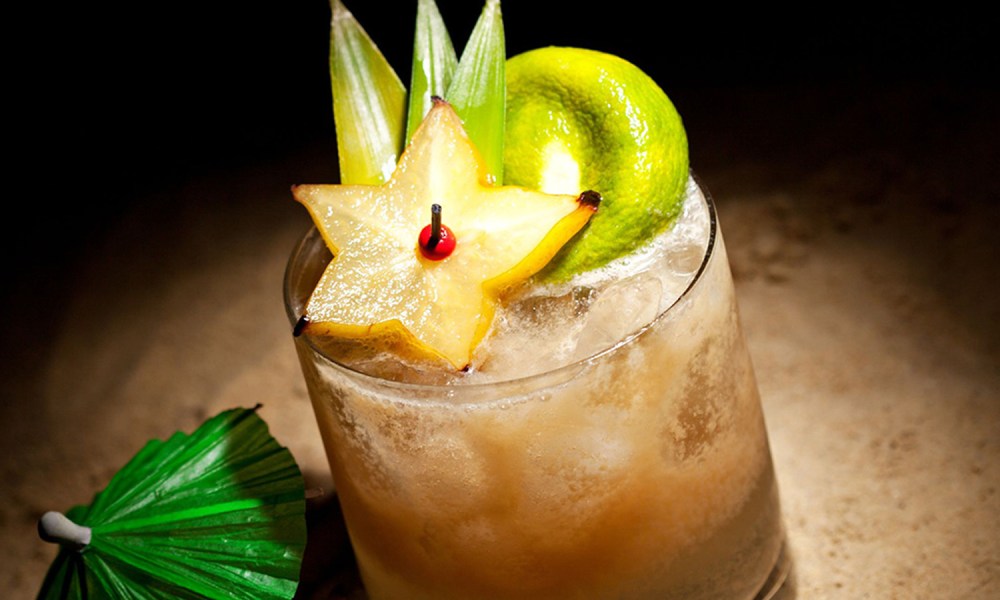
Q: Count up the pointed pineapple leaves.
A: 3